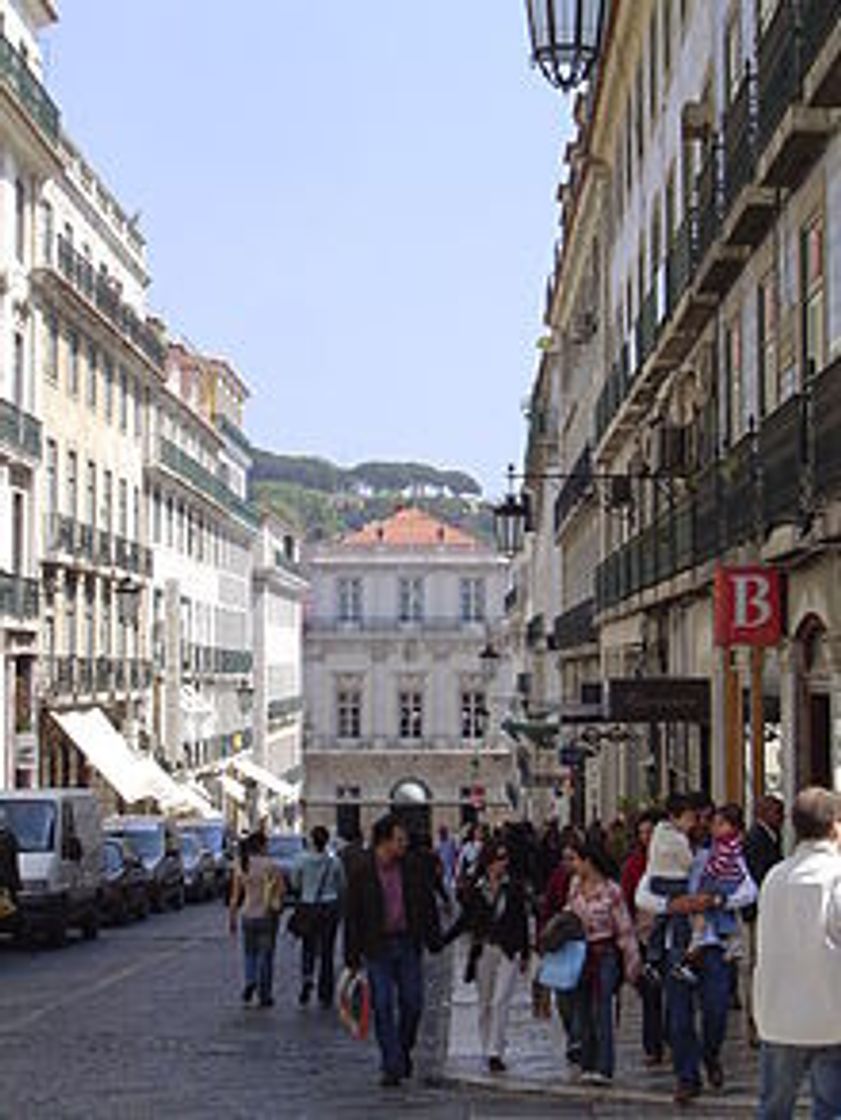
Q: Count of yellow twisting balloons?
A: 0